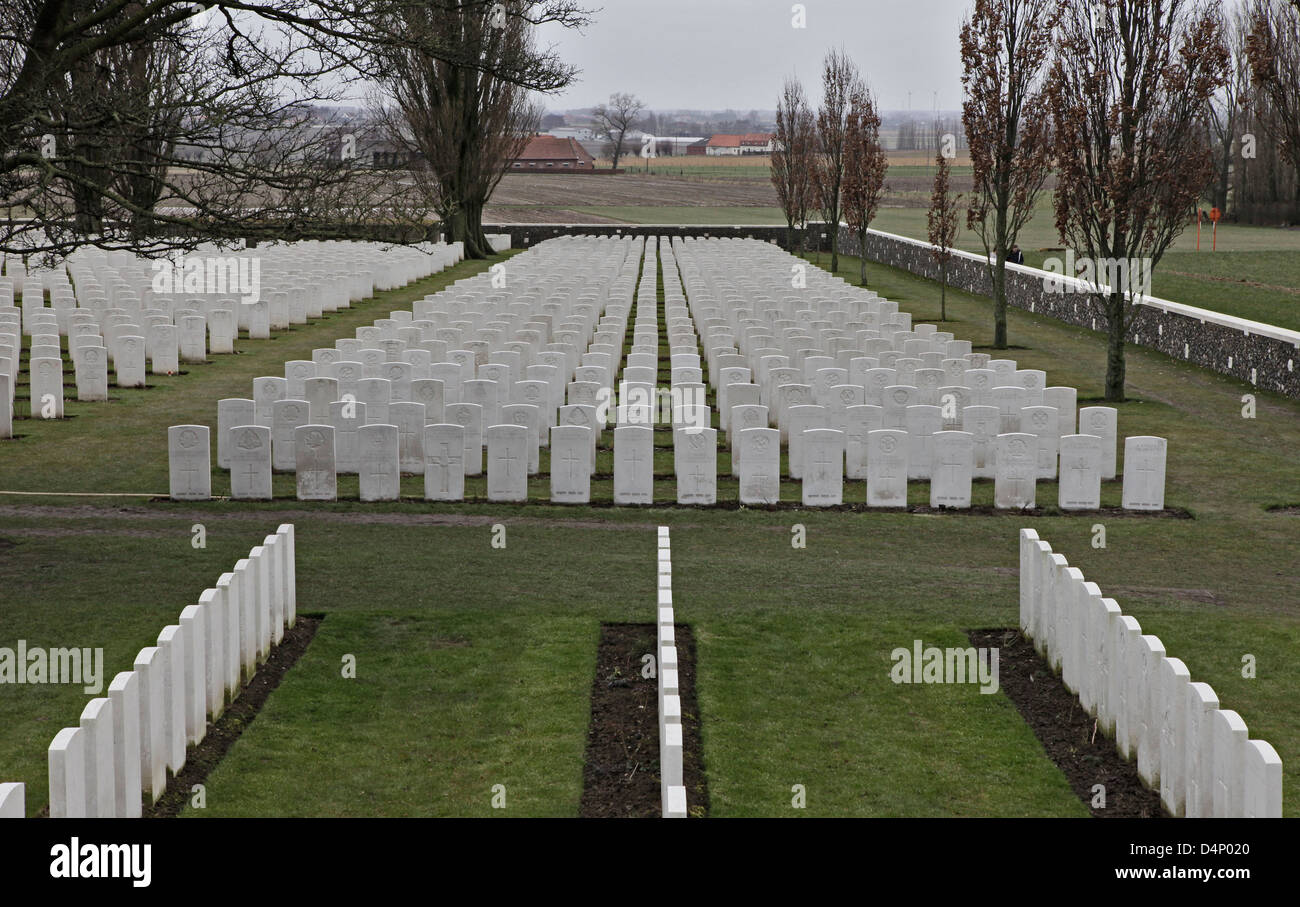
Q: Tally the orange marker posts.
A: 2